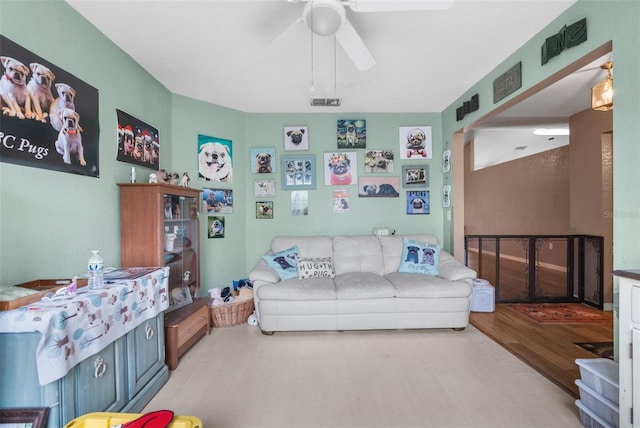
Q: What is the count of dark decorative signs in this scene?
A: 3